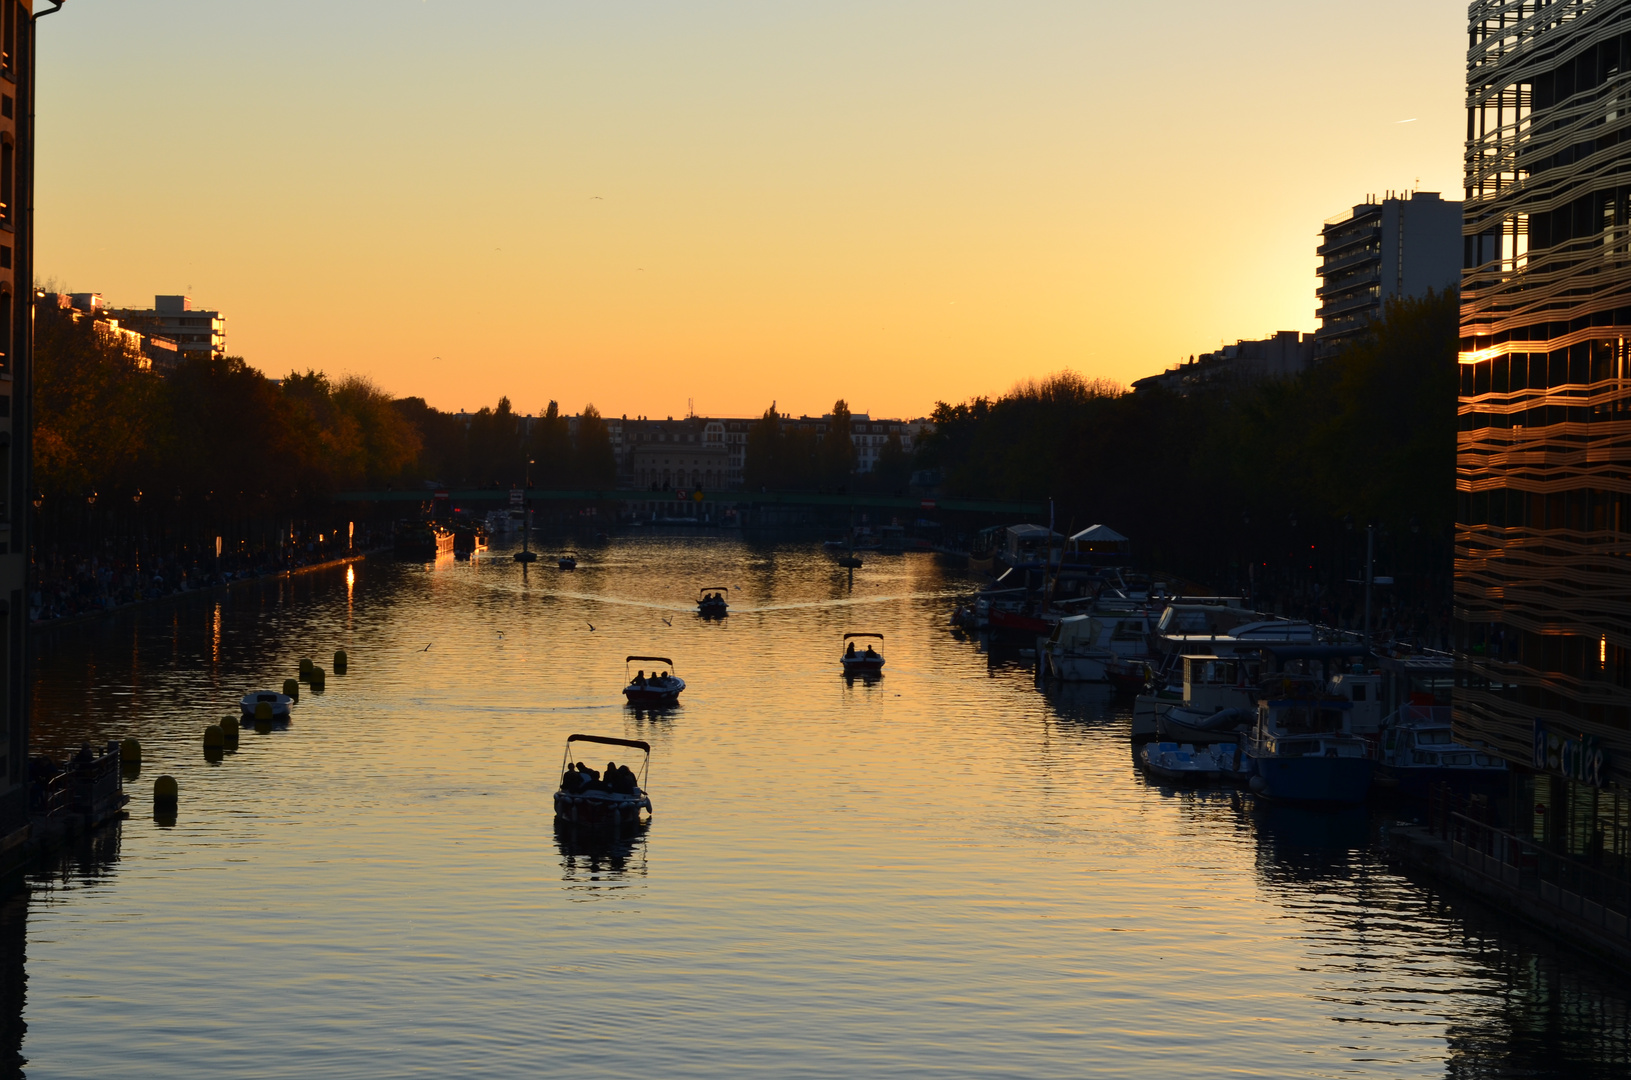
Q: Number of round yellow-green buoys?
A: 9